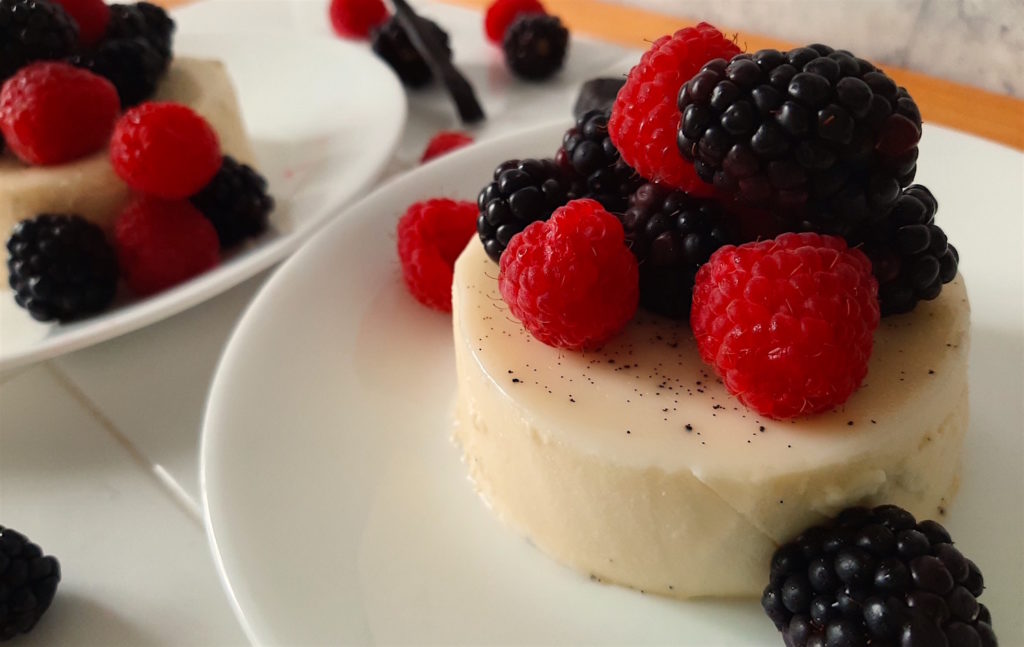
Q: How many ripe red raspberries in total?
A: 11